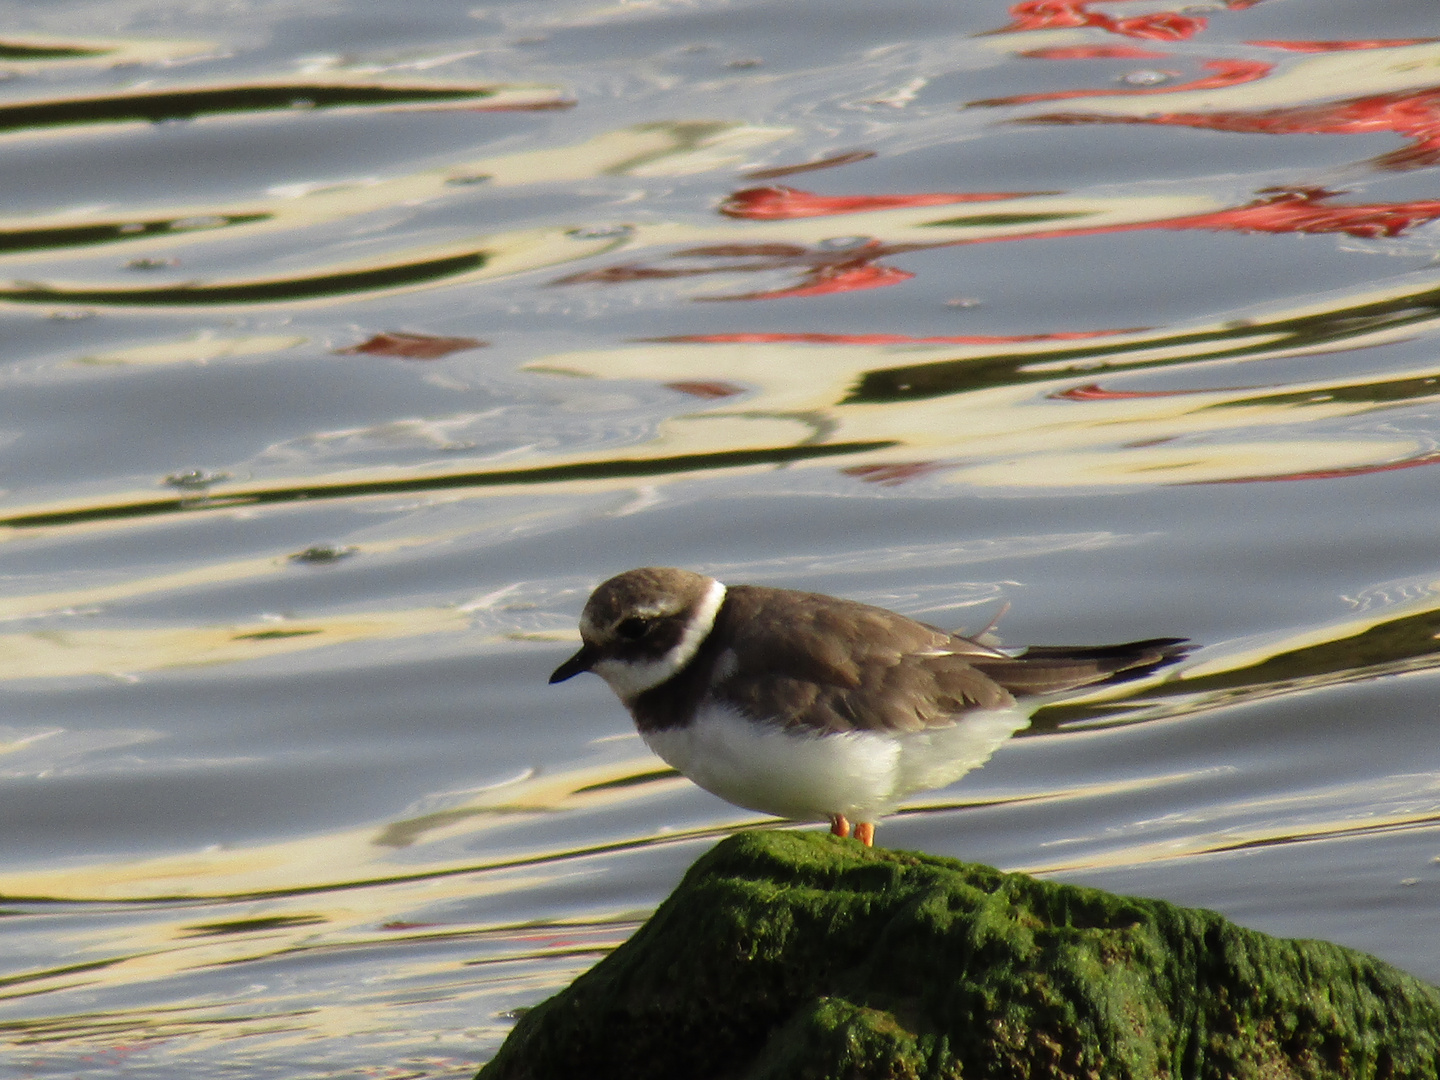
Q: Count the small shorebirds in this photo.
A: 1